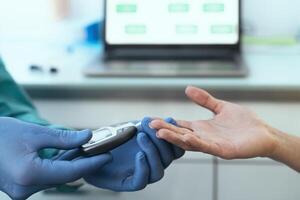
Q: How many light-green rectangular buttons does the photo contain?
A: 6